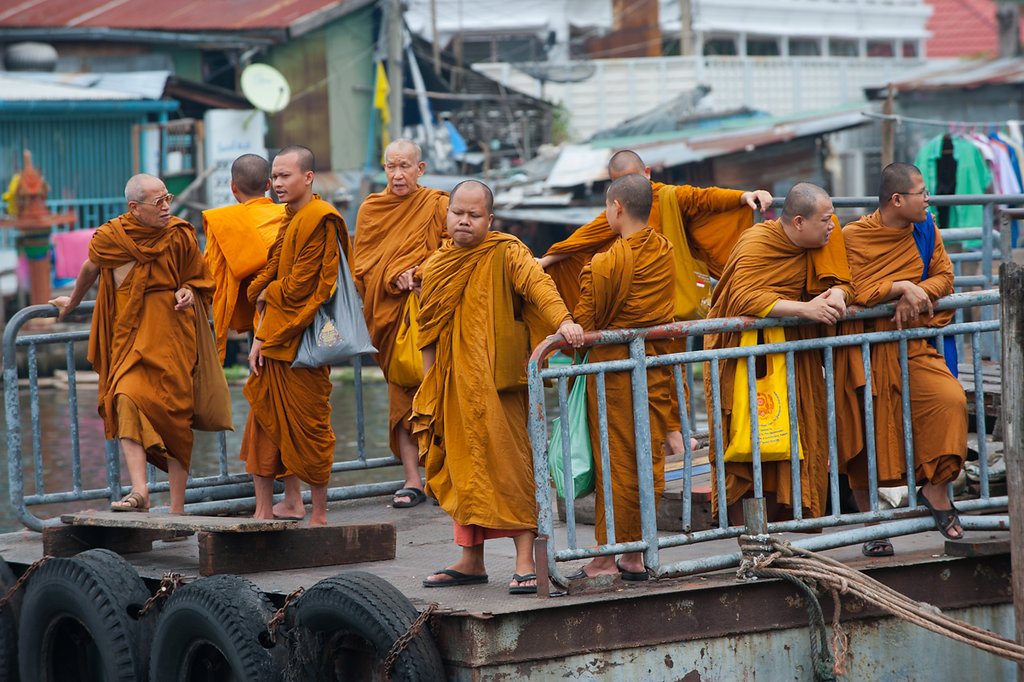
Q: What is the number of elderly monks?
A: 2